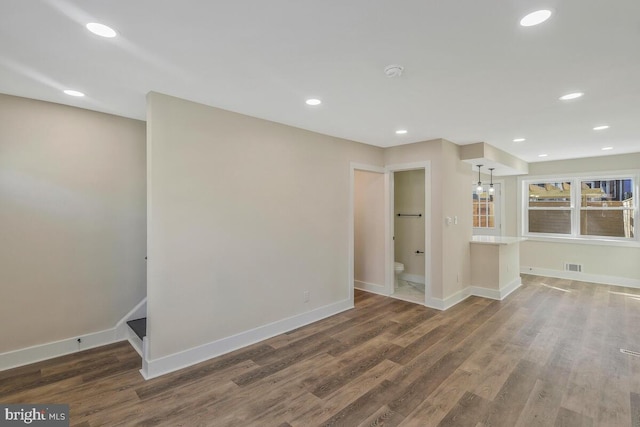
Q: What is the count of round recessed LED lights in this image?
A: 10